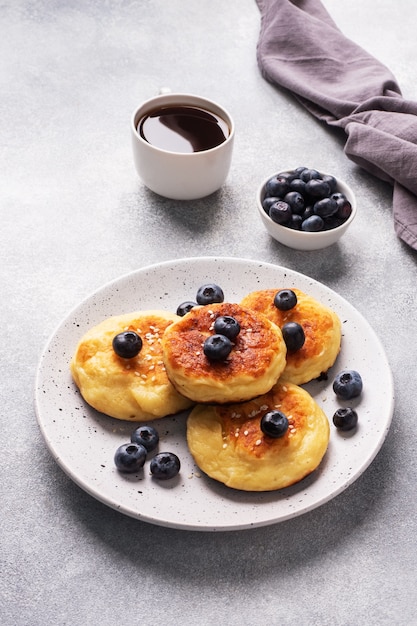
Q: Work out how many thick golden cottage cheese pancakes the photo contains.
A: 4